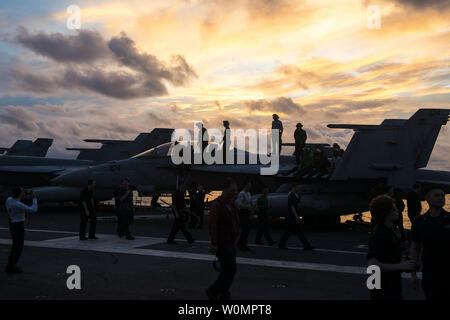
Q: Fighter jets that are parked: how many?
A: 3